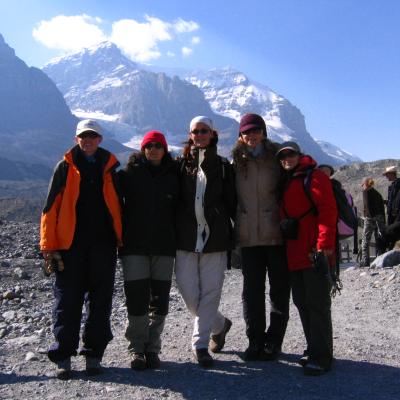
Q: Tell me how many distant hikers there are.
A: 2